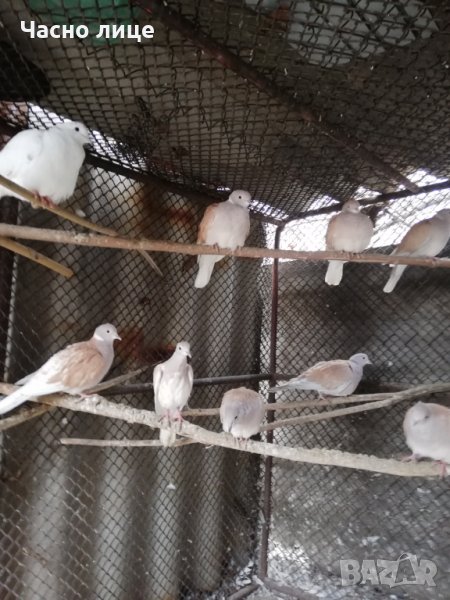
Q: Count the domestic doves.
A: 9